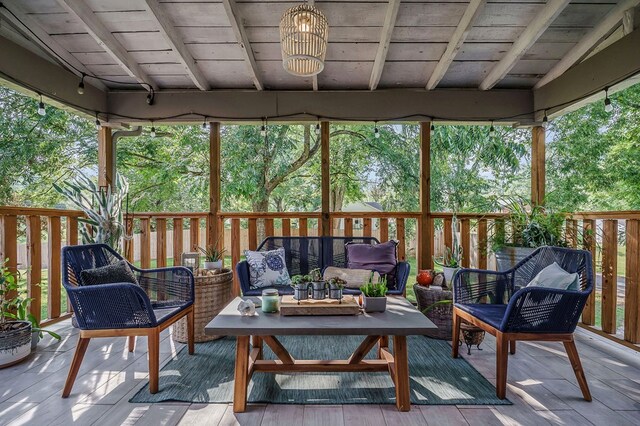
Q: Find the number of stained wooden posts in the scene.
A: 5